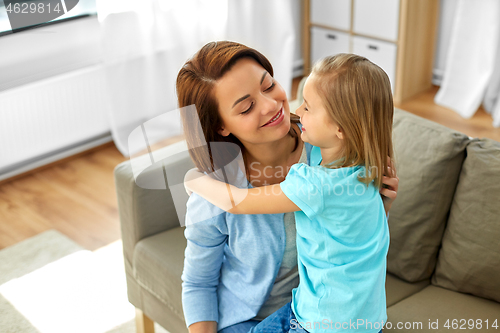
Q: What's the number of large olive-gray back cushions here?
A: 2